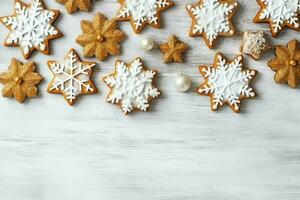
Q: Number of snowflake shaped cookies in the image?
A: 7